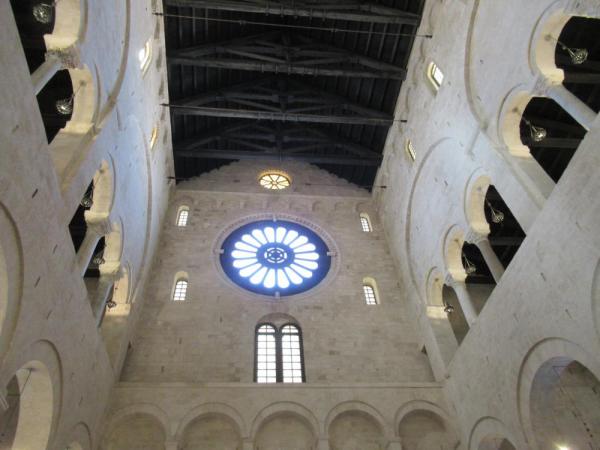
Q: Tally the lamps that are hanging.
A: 10